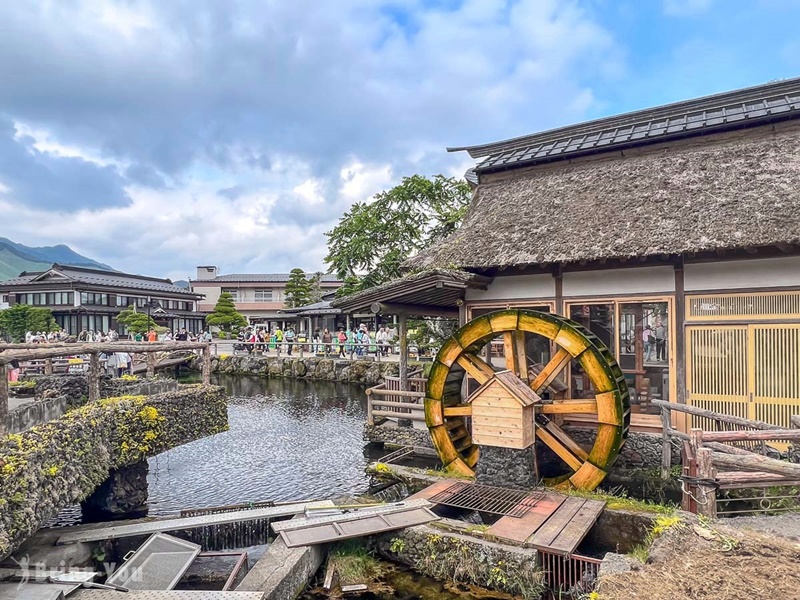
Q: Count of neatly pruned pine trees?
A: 3